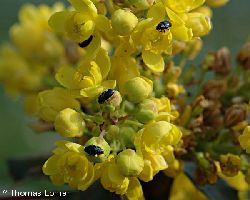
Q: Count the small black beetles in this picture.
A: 4